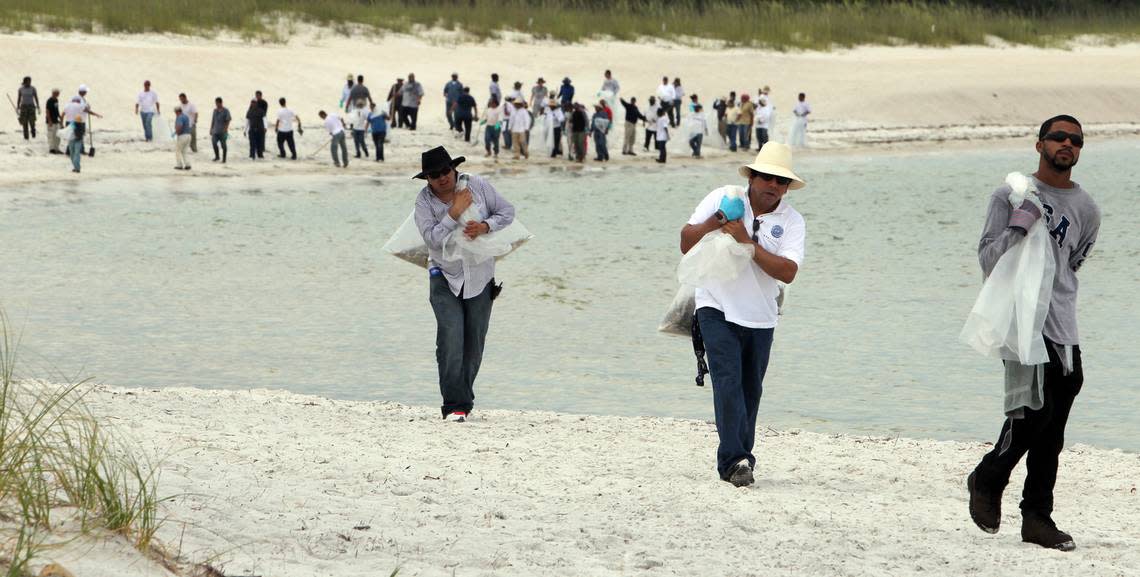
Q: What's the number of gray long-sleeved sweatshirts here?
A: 1